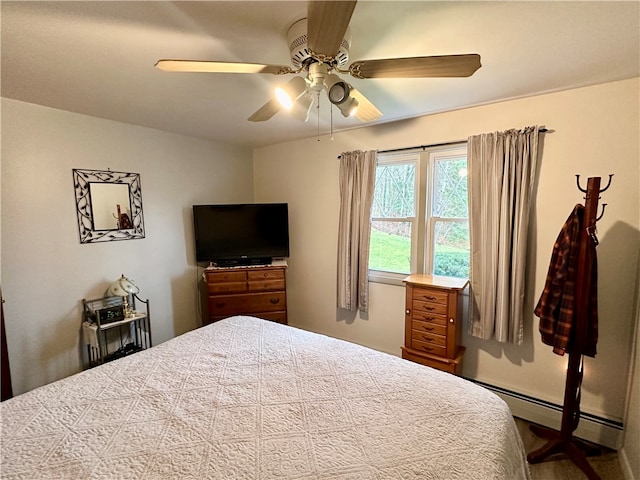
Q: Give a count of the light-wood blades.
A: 5